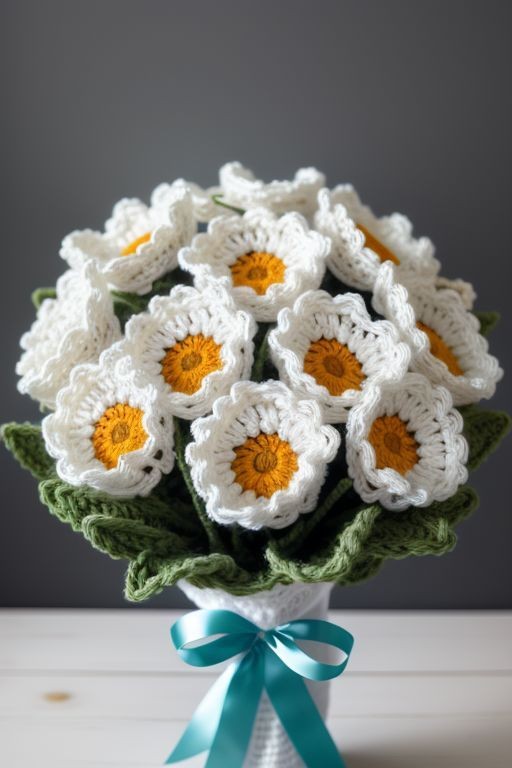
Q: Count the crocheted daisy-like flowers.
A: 11